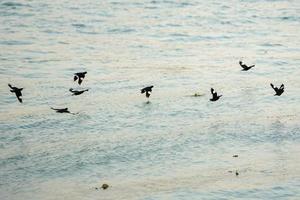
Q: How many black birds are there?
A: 8